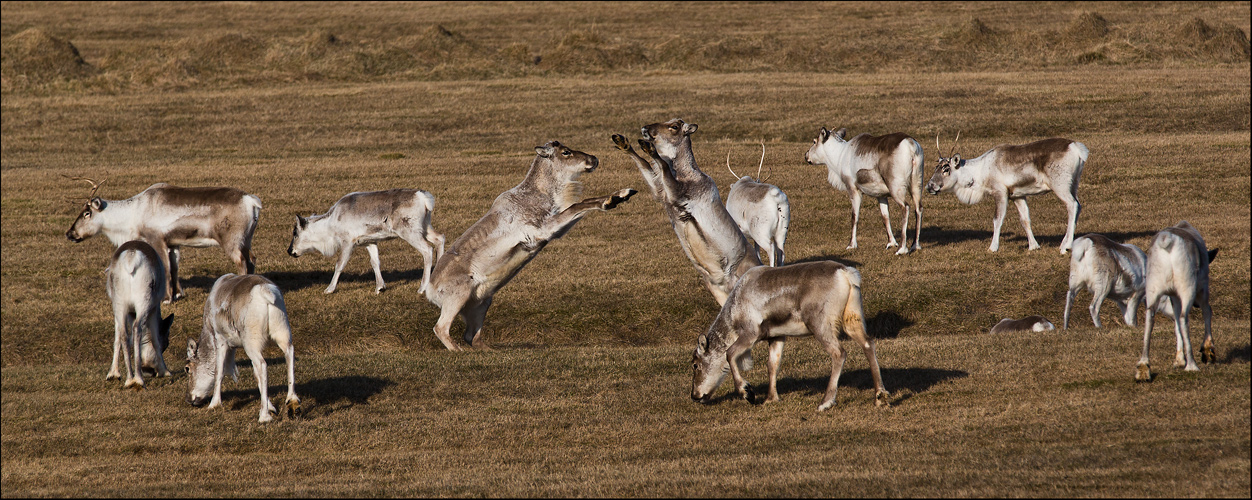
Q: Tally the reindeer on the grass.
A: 13